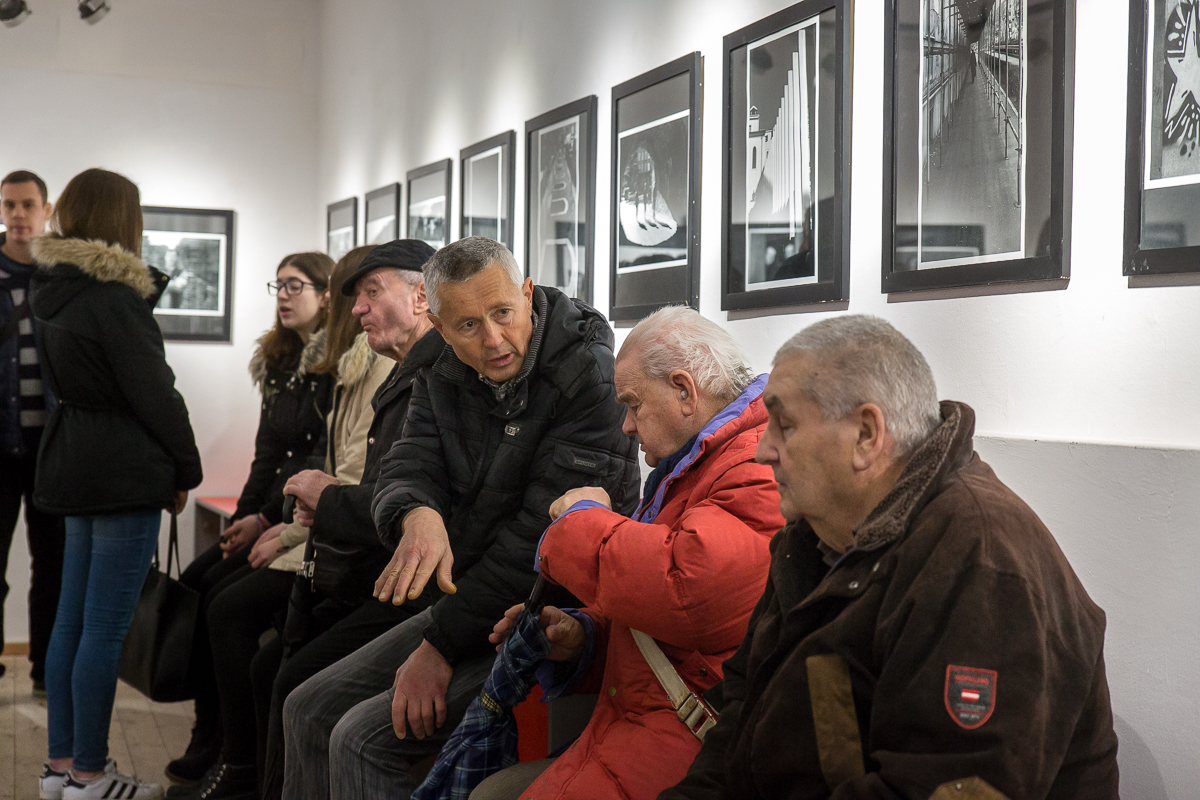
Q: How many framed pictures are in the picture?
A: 10